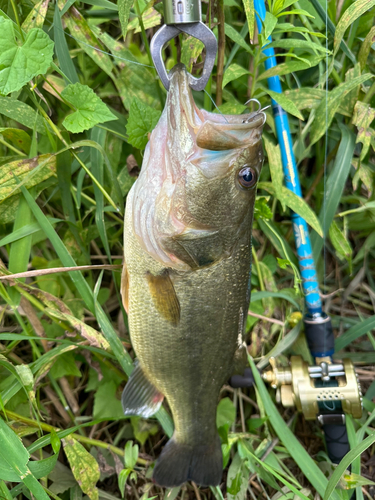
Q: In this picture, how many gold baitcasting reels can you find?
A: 1